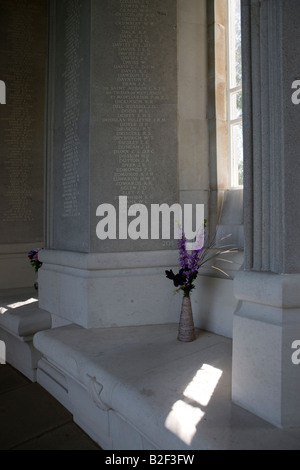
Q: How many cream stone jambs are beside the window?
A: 1